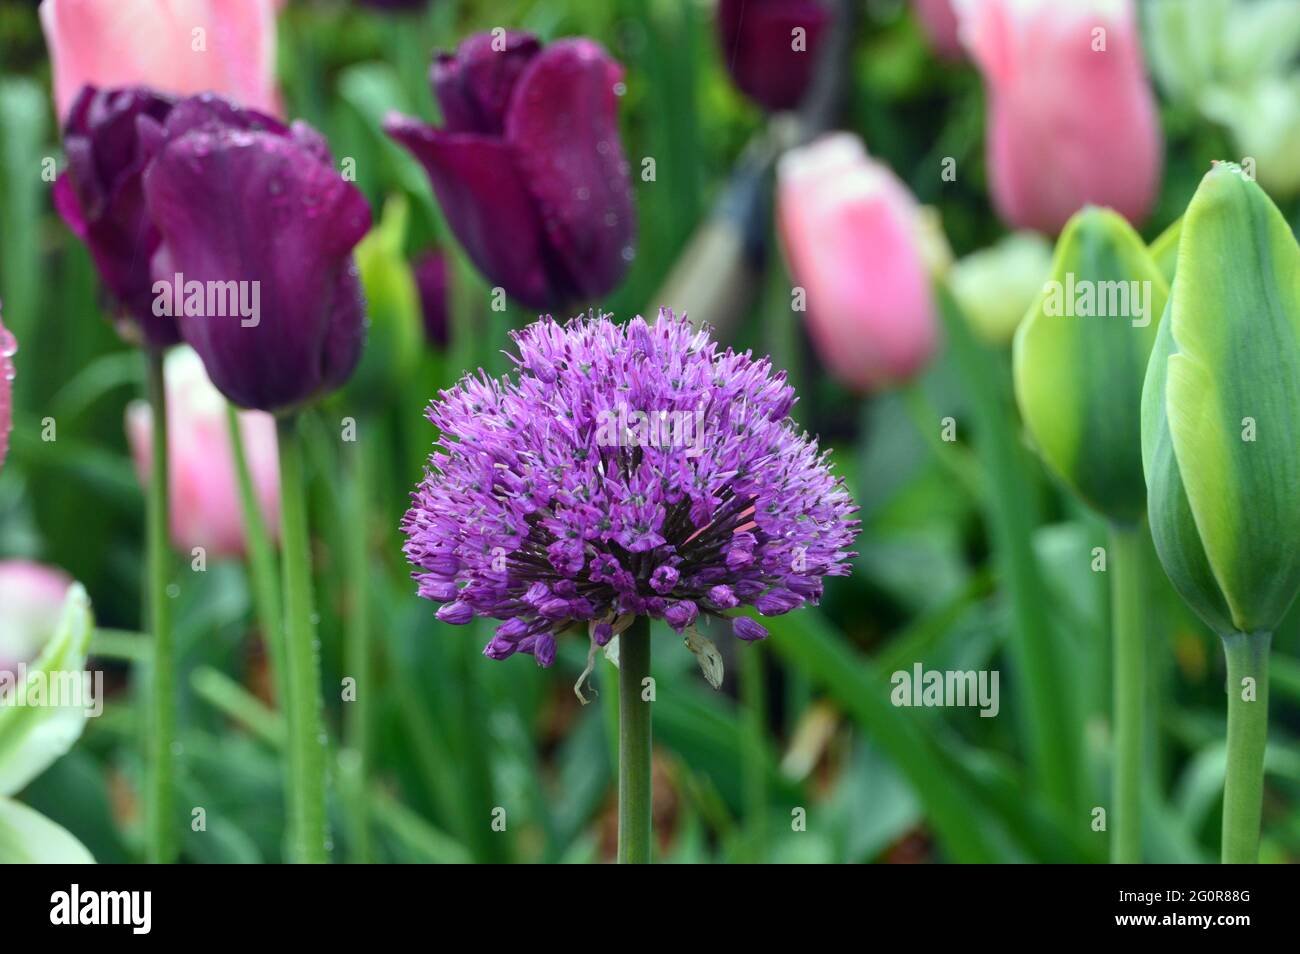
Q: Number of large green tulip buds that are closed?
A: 2